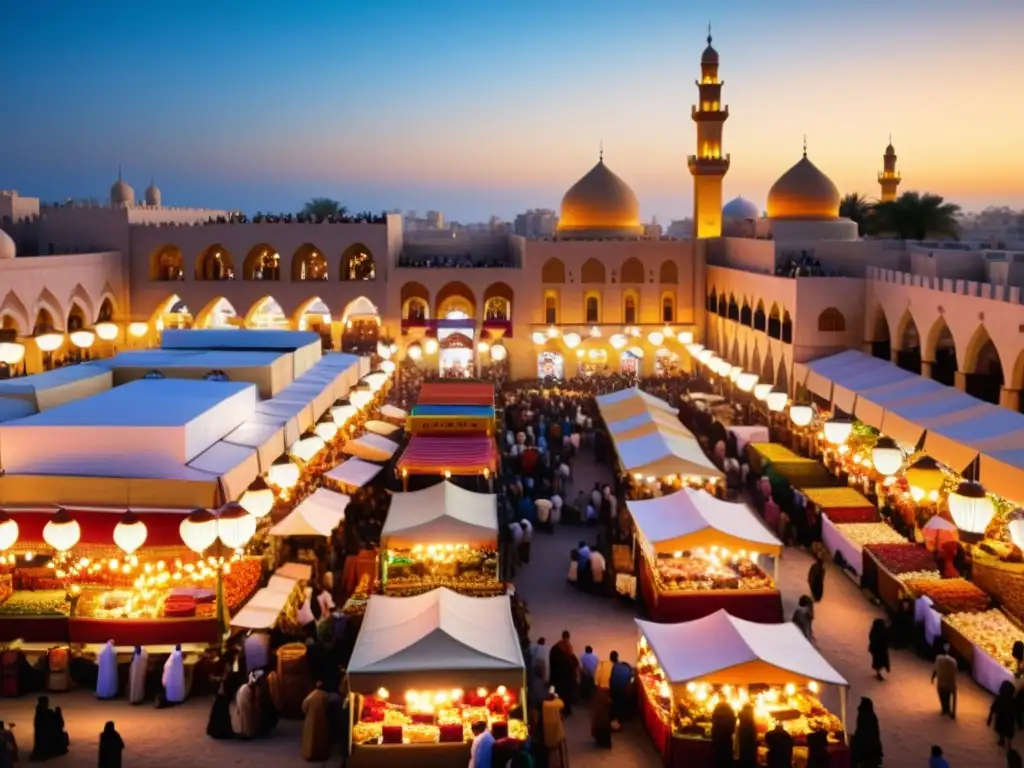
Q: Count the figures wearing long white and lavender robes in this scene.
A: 3